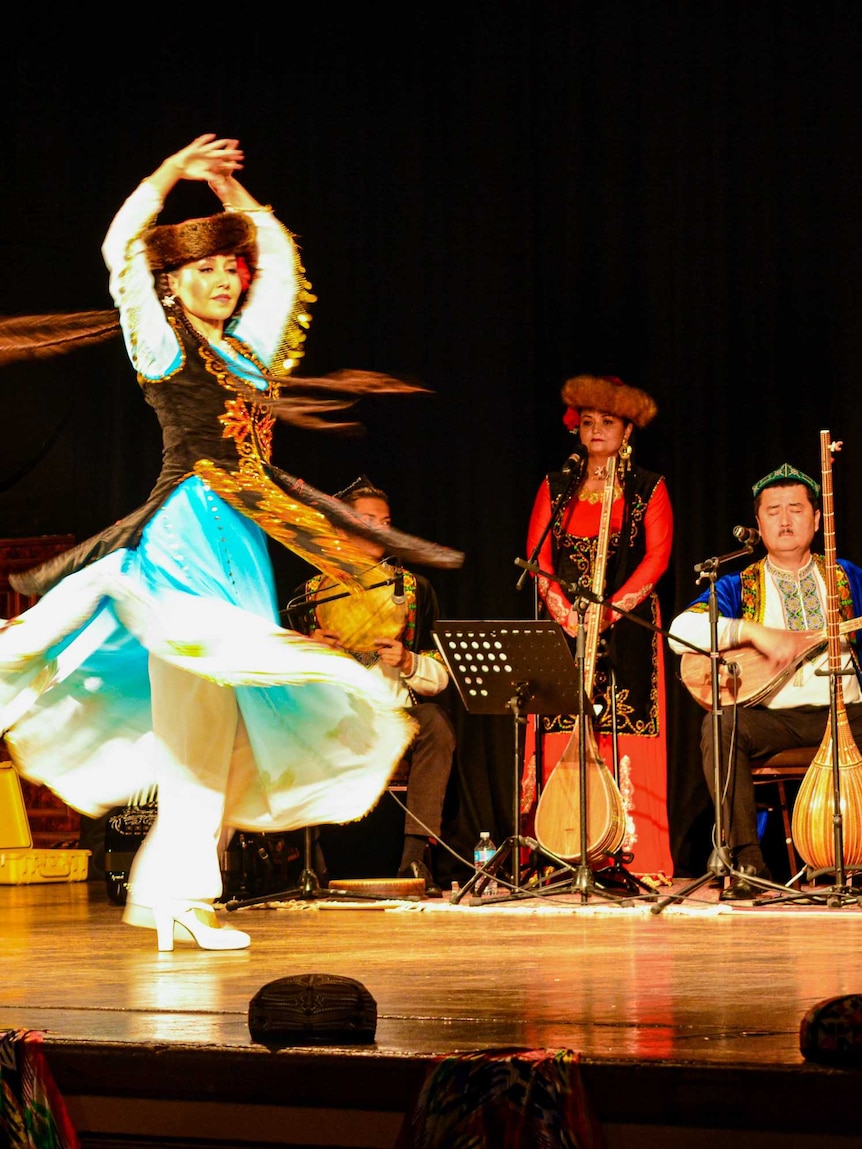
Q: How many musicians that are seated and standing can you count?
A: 3